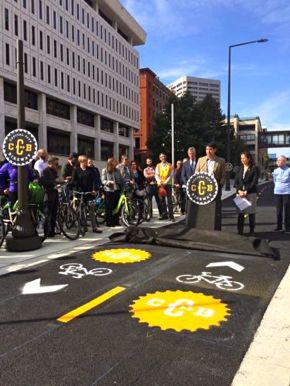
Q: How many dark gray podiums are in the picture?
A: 1